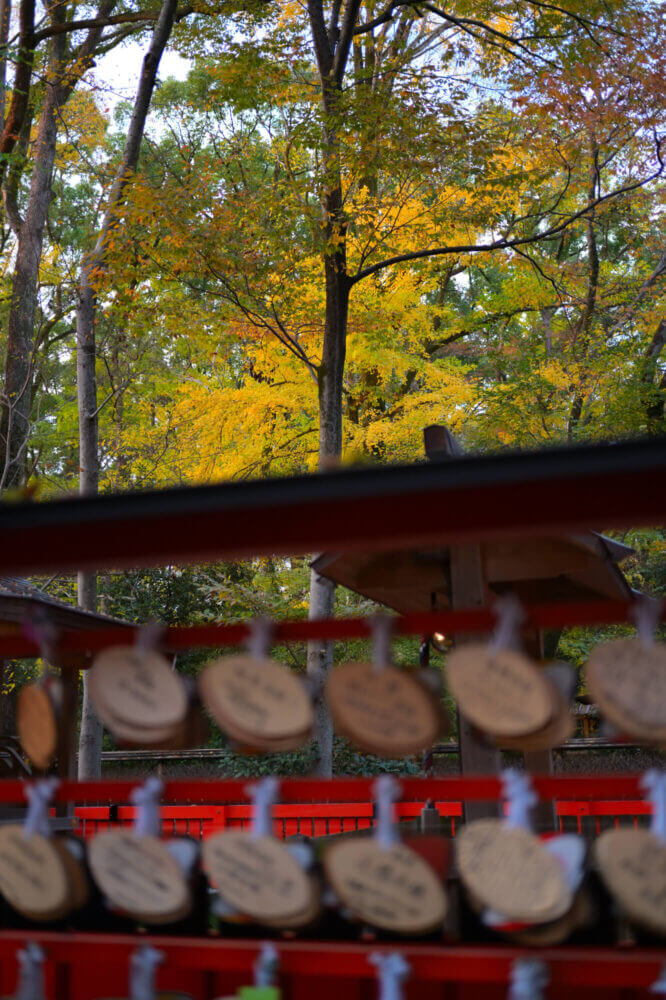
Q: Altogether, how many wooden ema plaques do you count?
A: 12